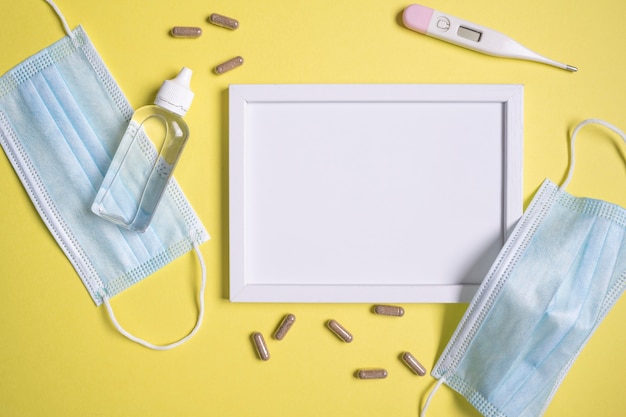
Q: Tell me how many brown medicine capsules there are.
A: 9